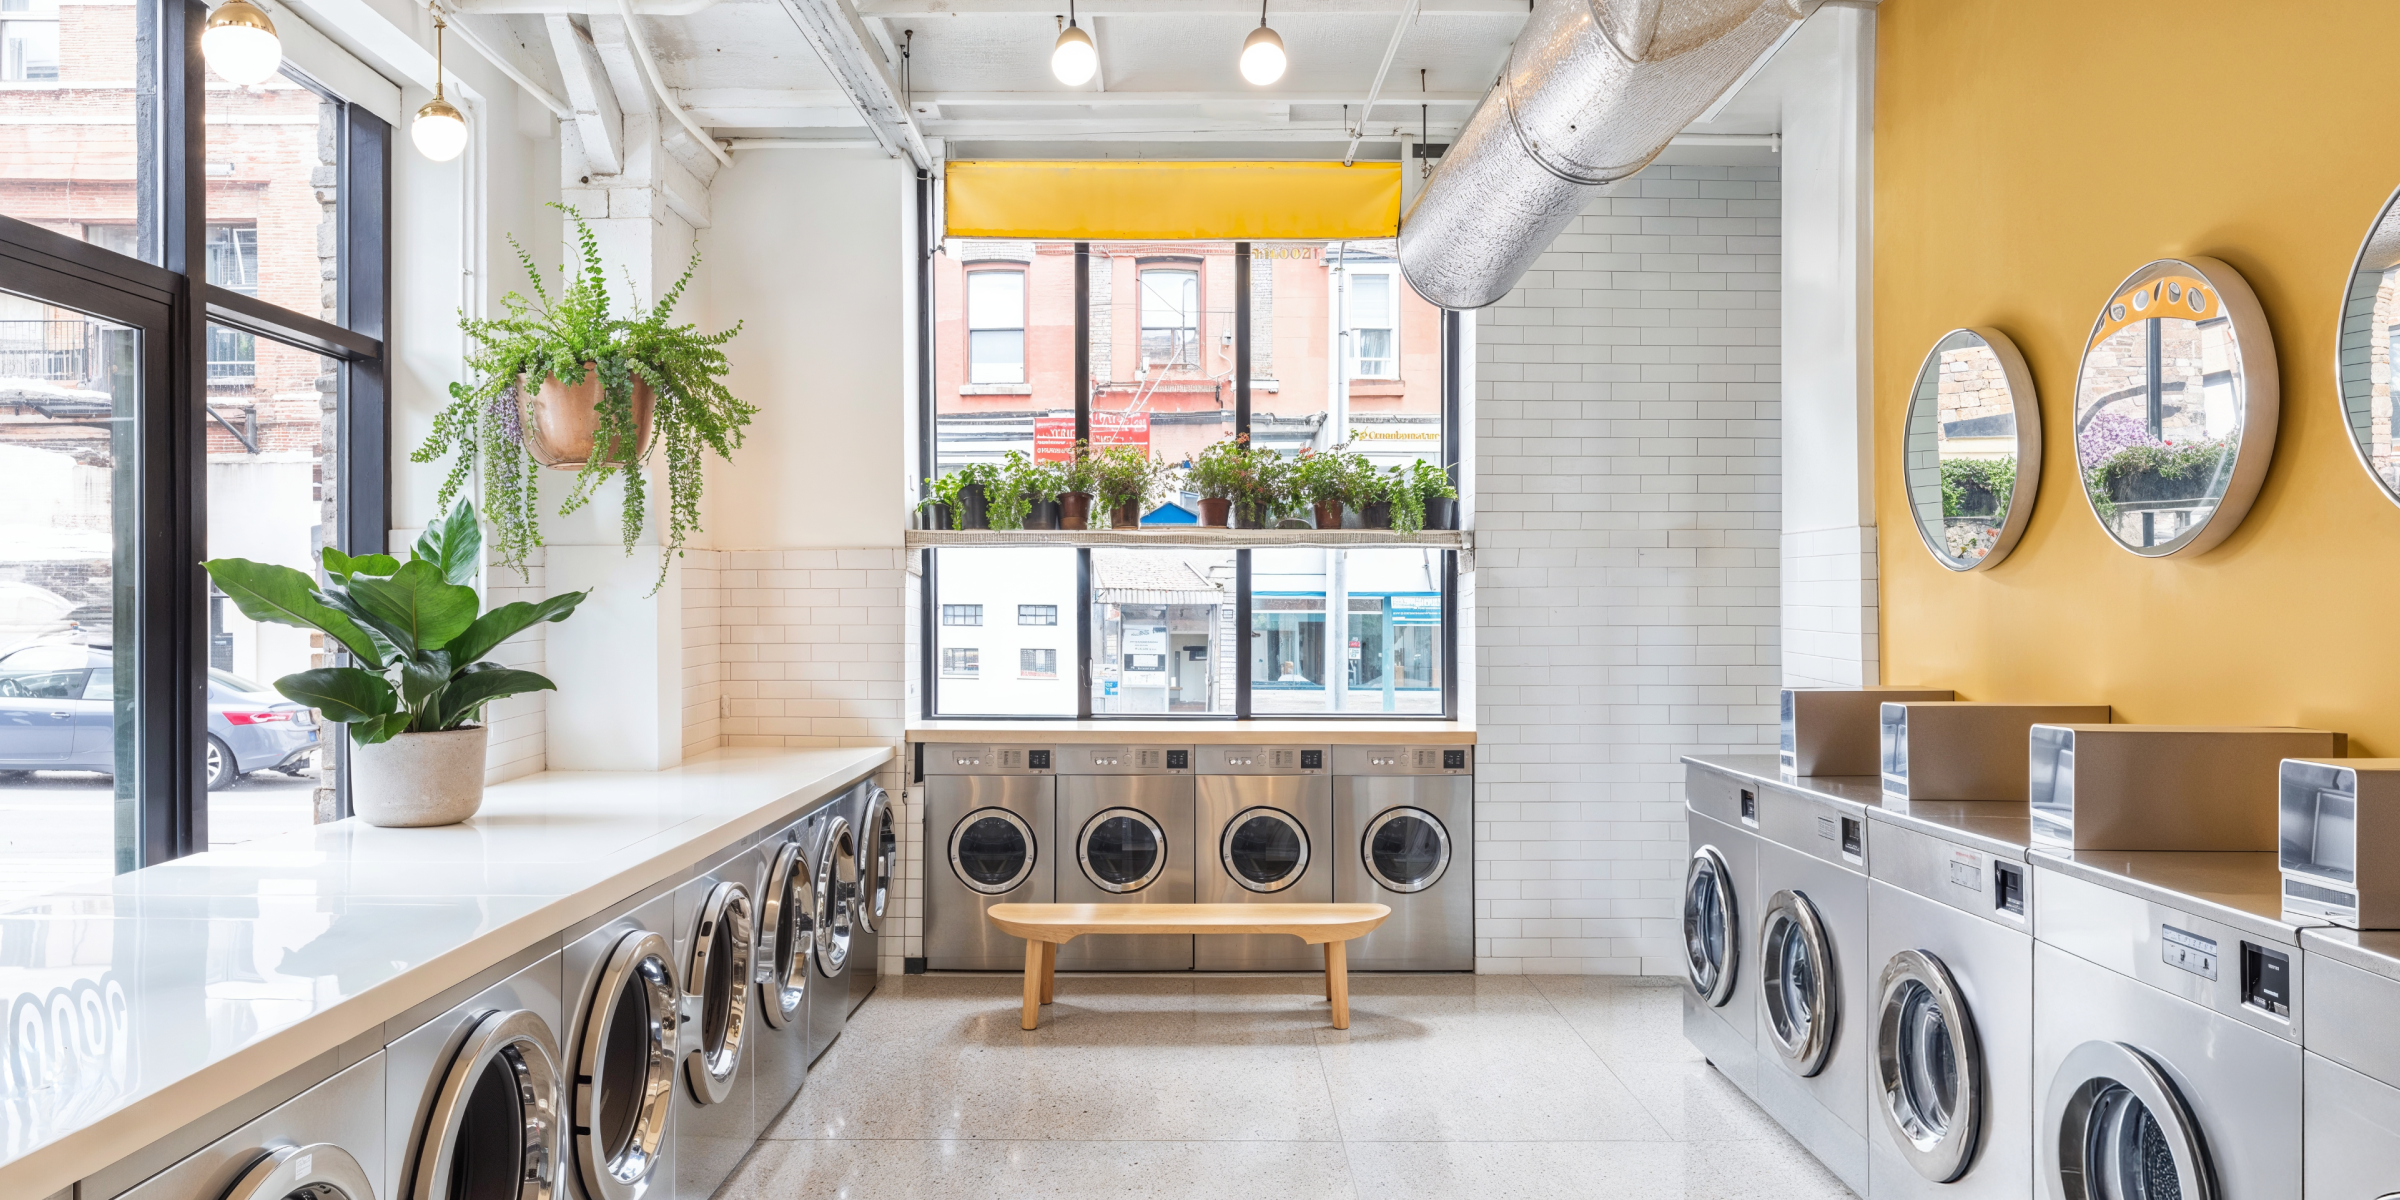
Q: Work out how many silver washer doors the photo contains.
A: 15